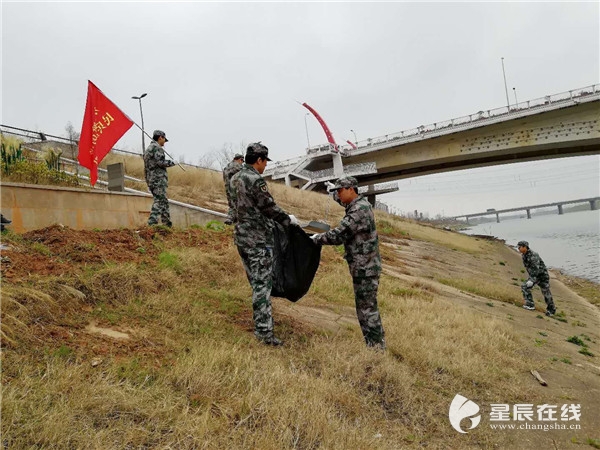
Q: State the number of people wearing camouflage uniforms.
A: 5